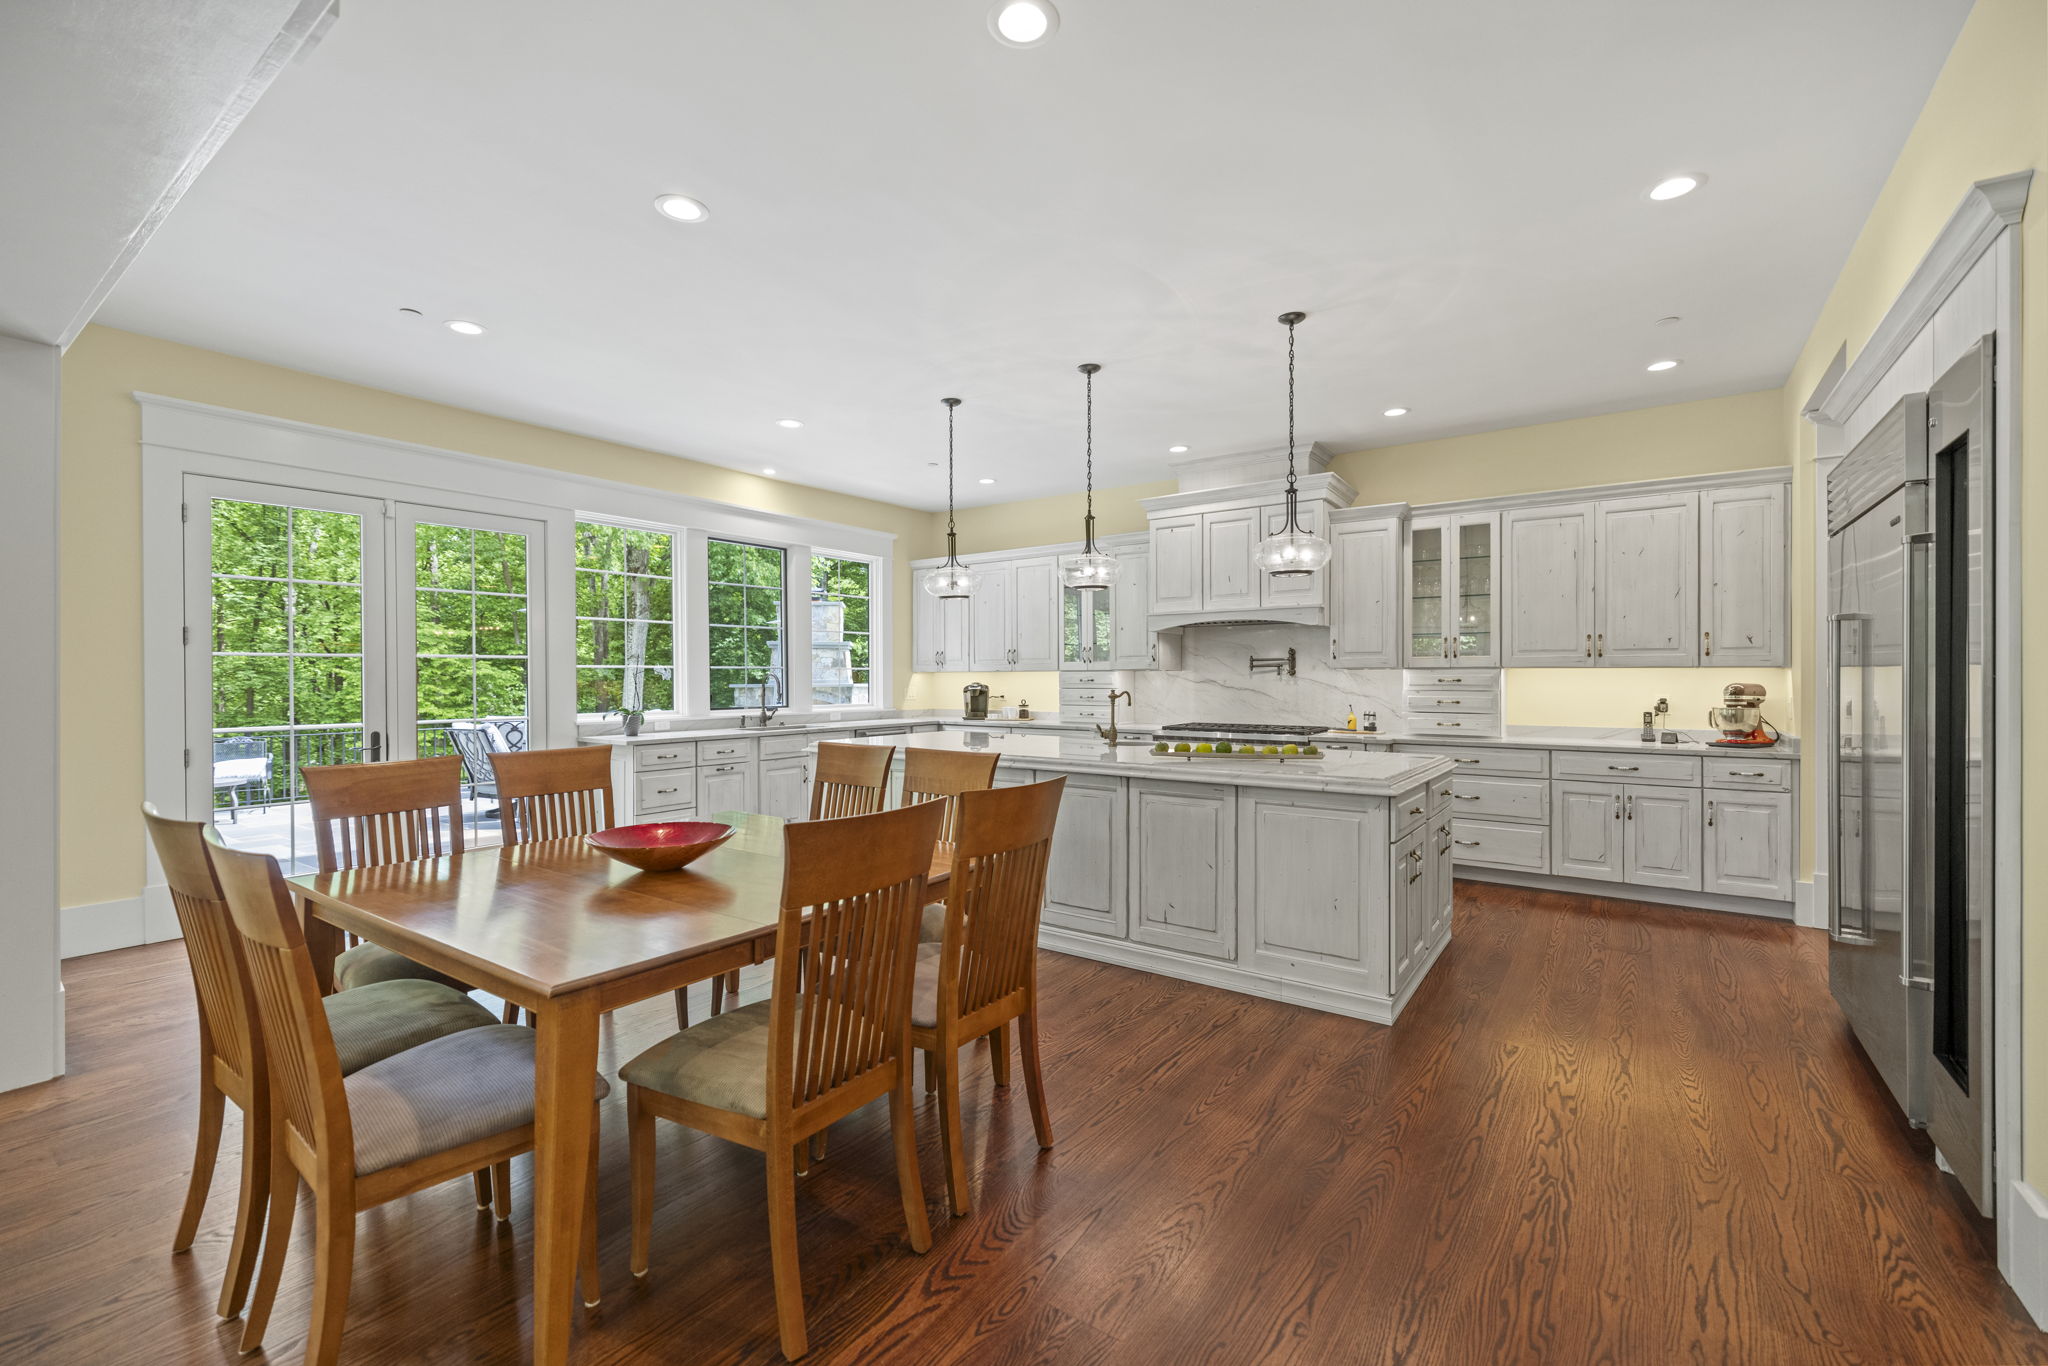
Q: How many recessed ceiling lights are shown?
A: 10